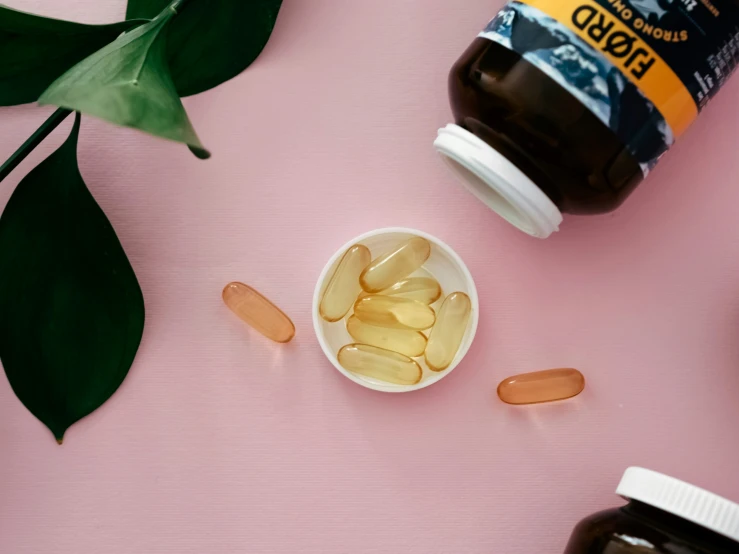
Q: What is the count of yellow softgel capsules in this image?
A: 7